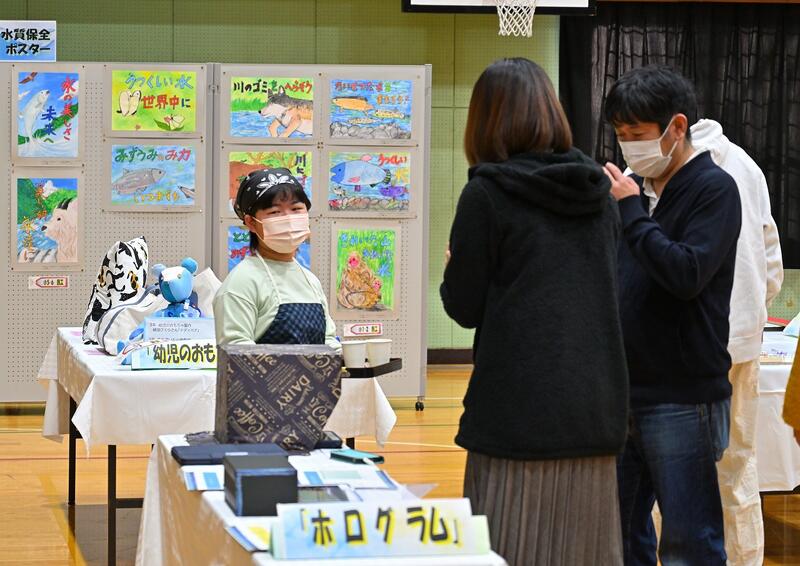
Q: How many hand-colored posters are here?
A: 10